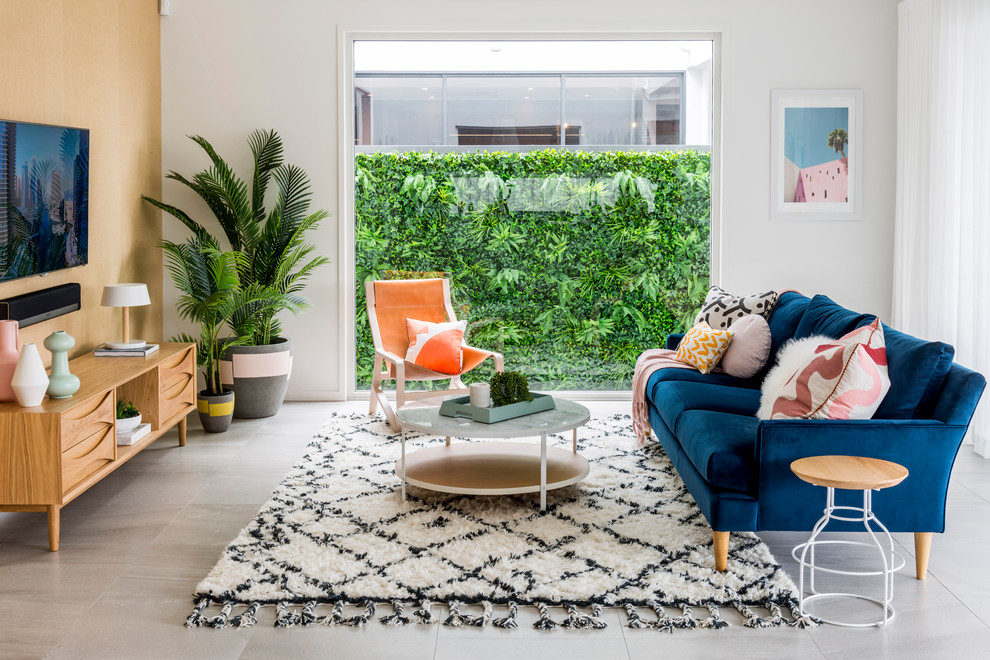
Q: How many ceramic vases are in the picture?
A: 3